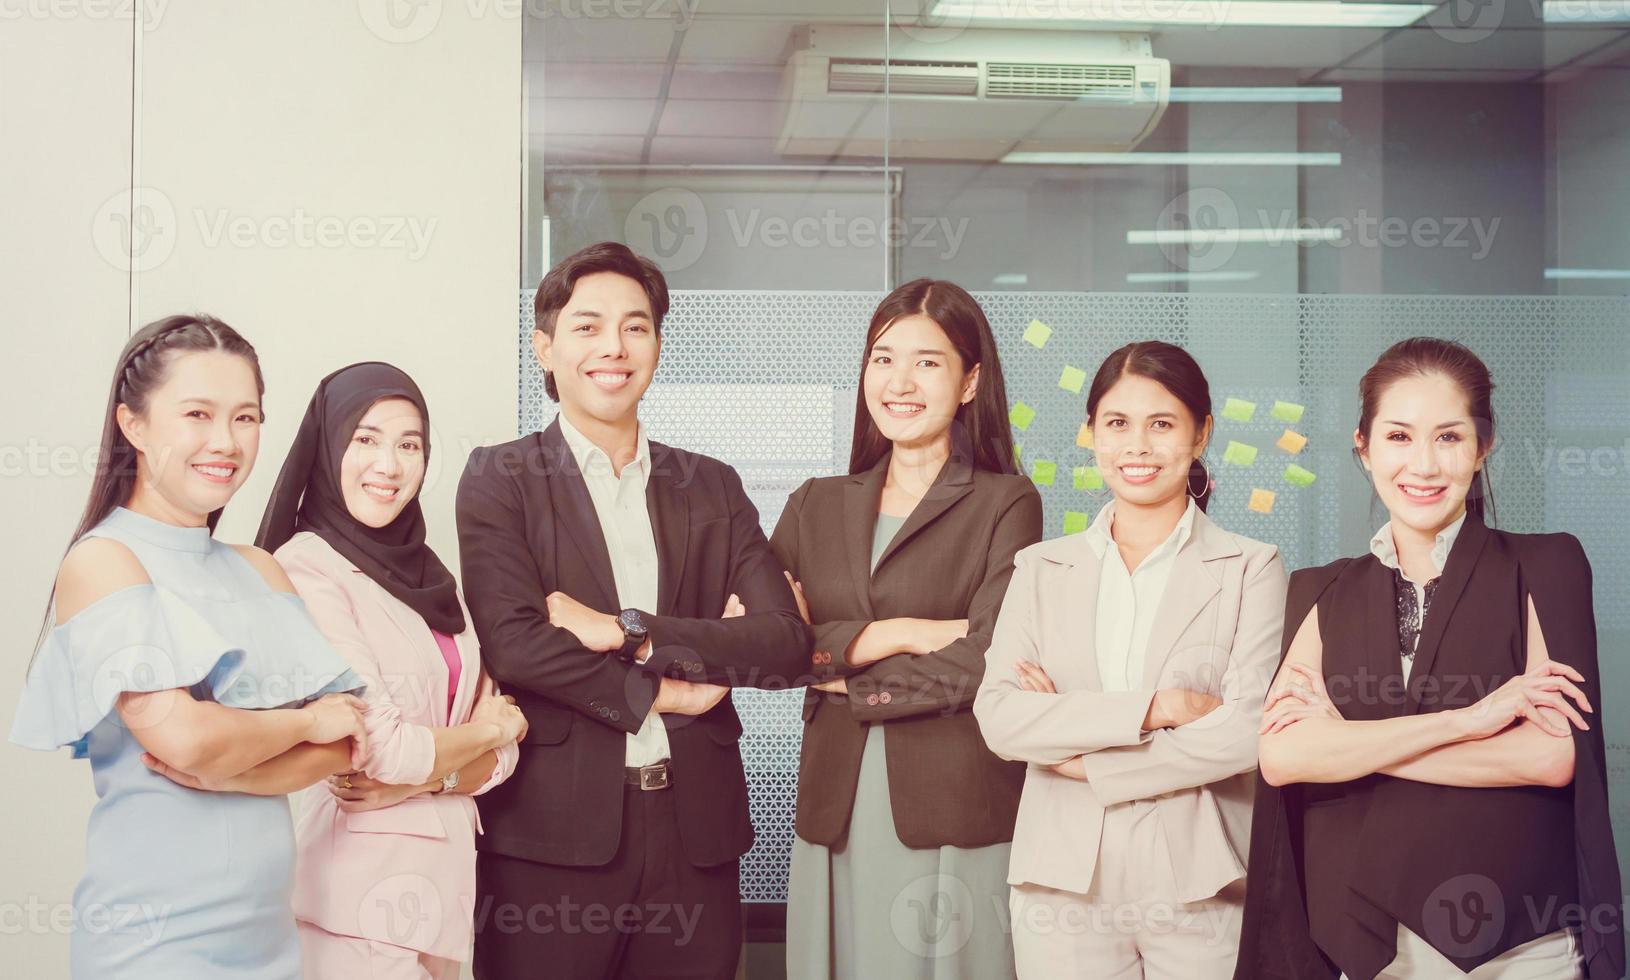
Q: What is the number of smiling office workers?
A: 6